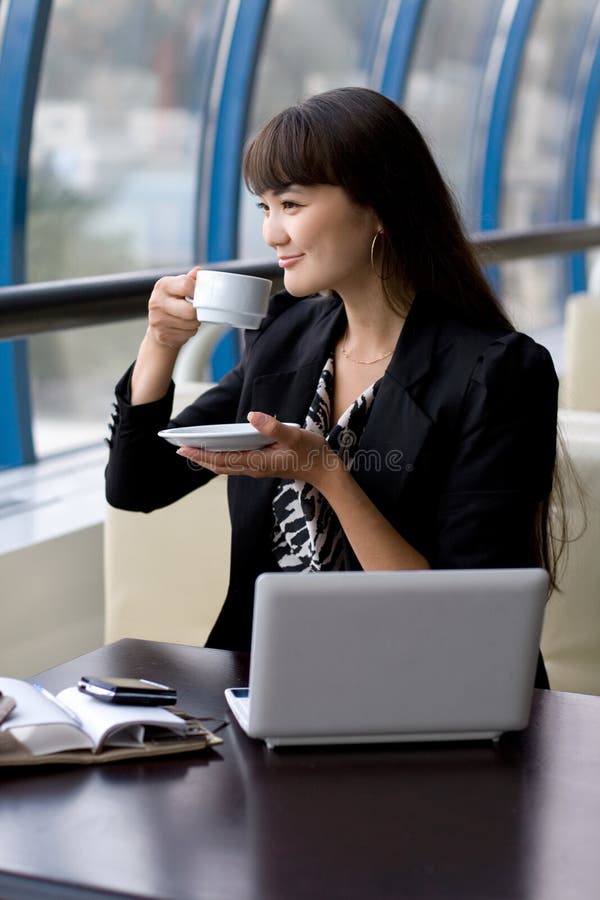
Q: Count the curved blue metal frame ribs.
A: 5